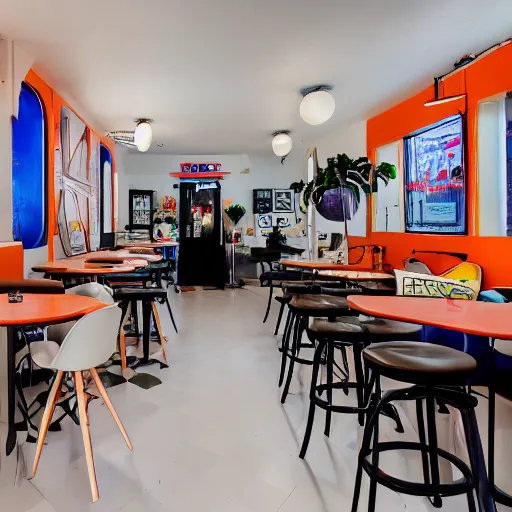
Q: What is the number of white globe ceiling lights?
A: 3